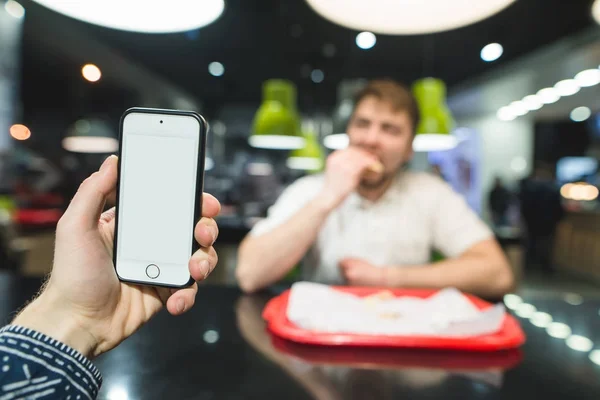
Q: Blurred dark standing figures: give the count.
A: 2